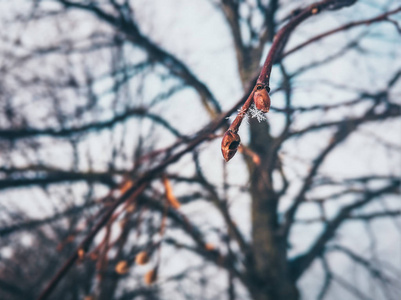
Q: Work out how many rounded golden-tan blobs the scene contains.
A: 3